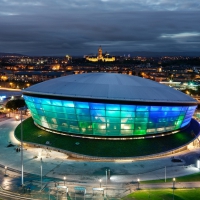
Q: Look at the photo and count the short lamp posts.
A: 5